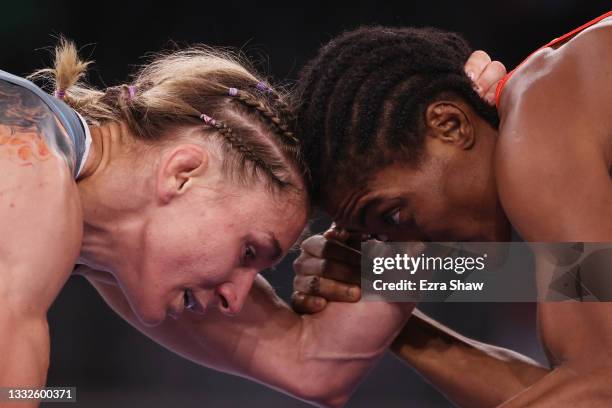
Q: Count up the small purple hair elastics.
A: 5